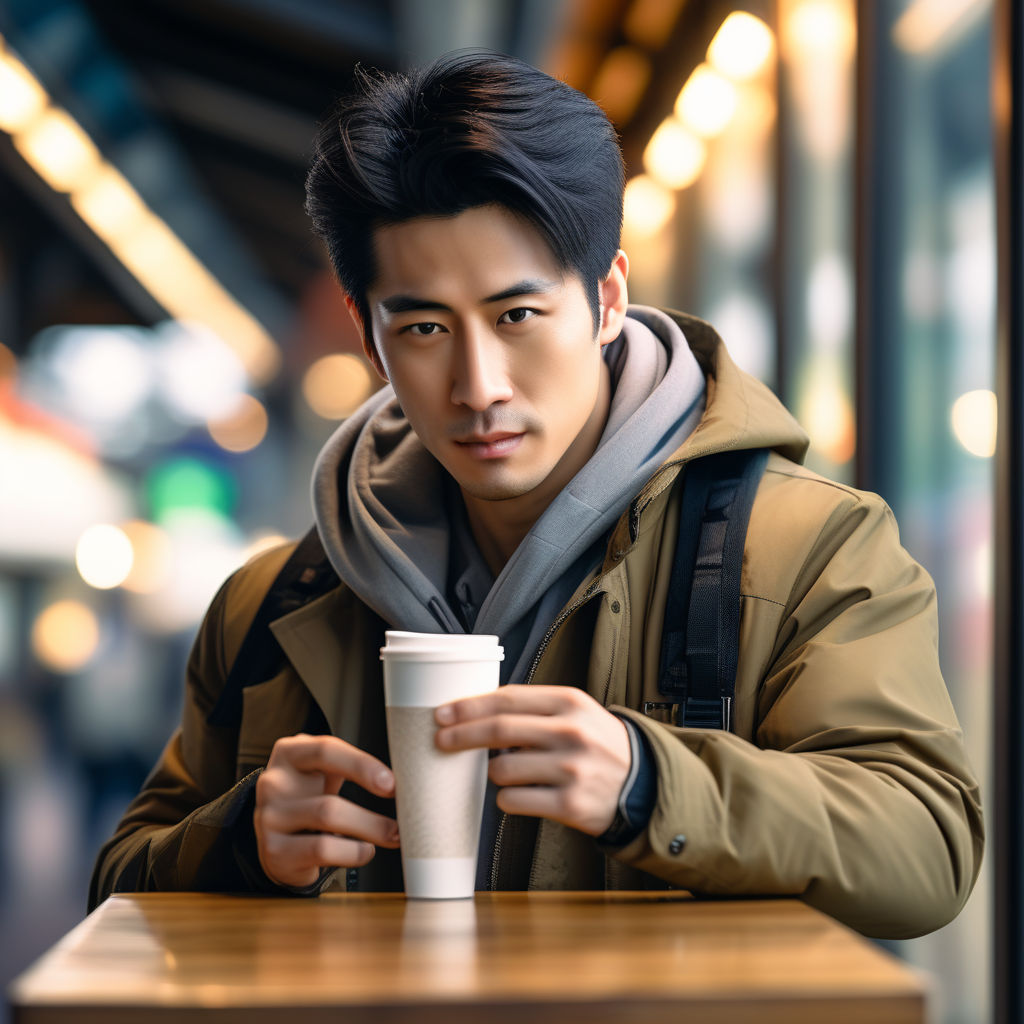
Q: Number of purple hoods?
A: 0